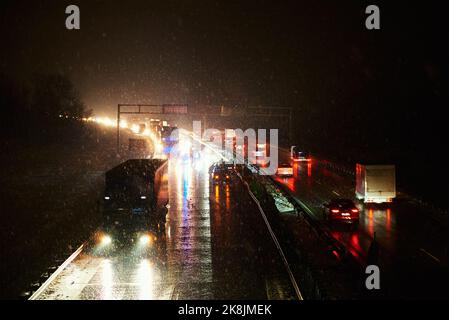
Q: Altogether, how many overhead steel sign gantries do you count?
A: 1